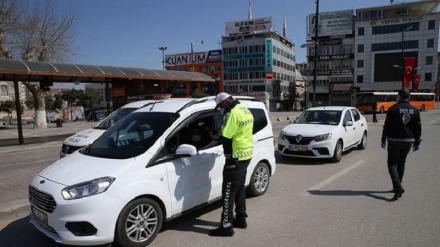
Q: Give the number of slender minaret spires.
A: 2